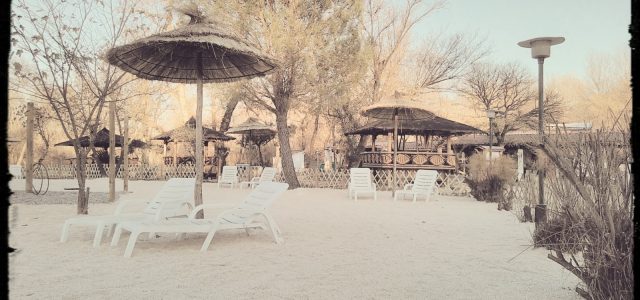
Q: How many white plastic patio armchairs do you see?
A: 6